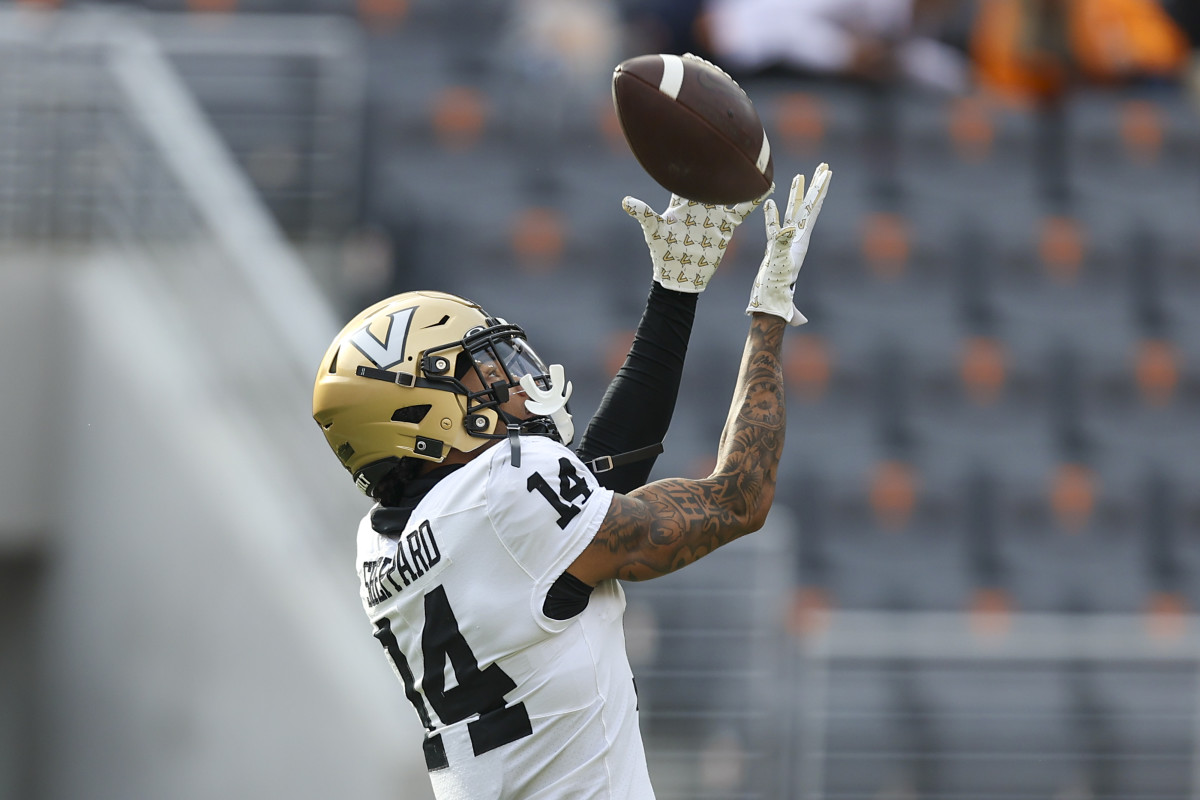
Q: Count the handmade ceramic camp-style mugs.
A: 0